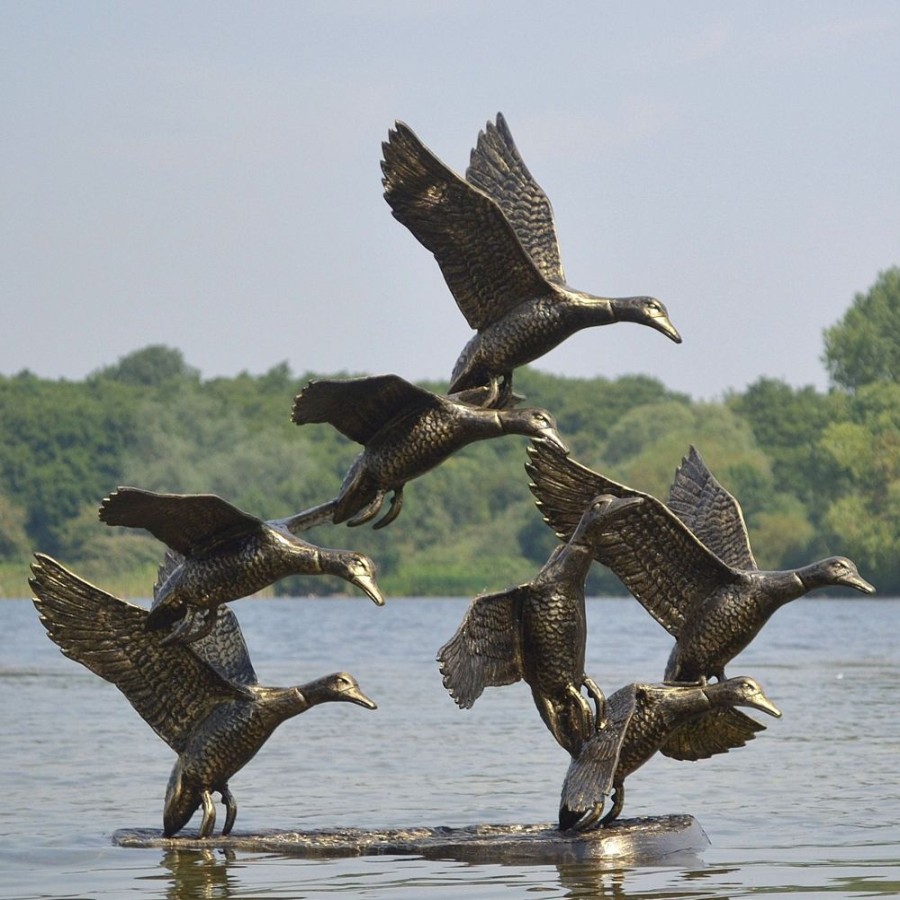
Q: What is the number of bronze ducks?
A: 7